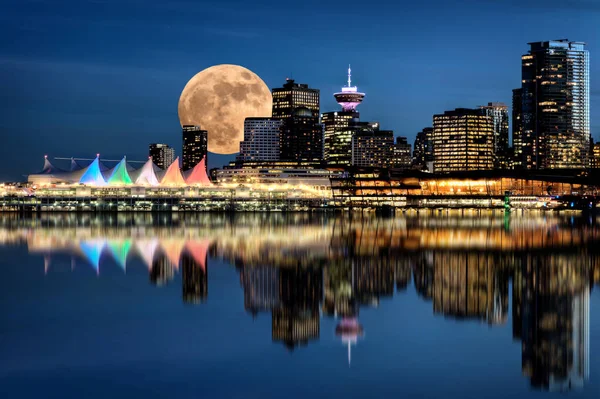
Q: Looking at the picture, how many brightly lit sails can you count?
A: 5